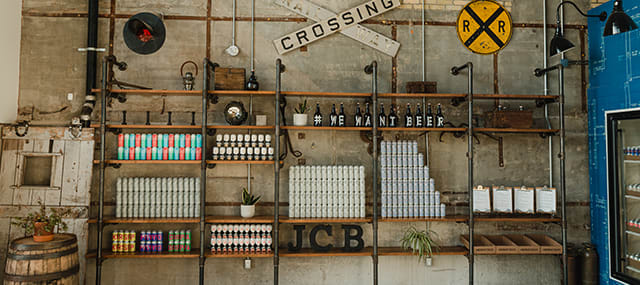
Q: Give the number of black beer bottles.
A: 11